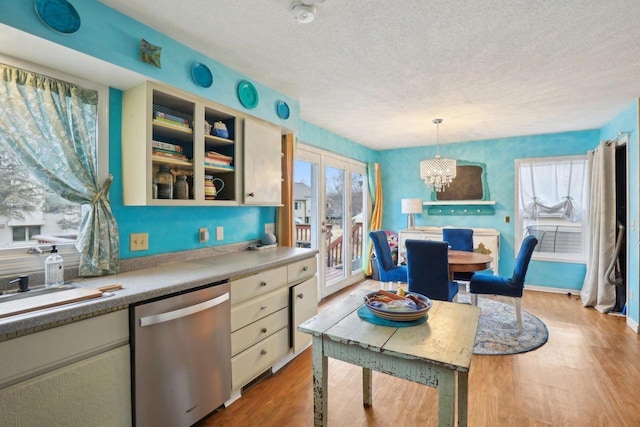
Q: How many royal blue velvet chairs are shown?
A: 4